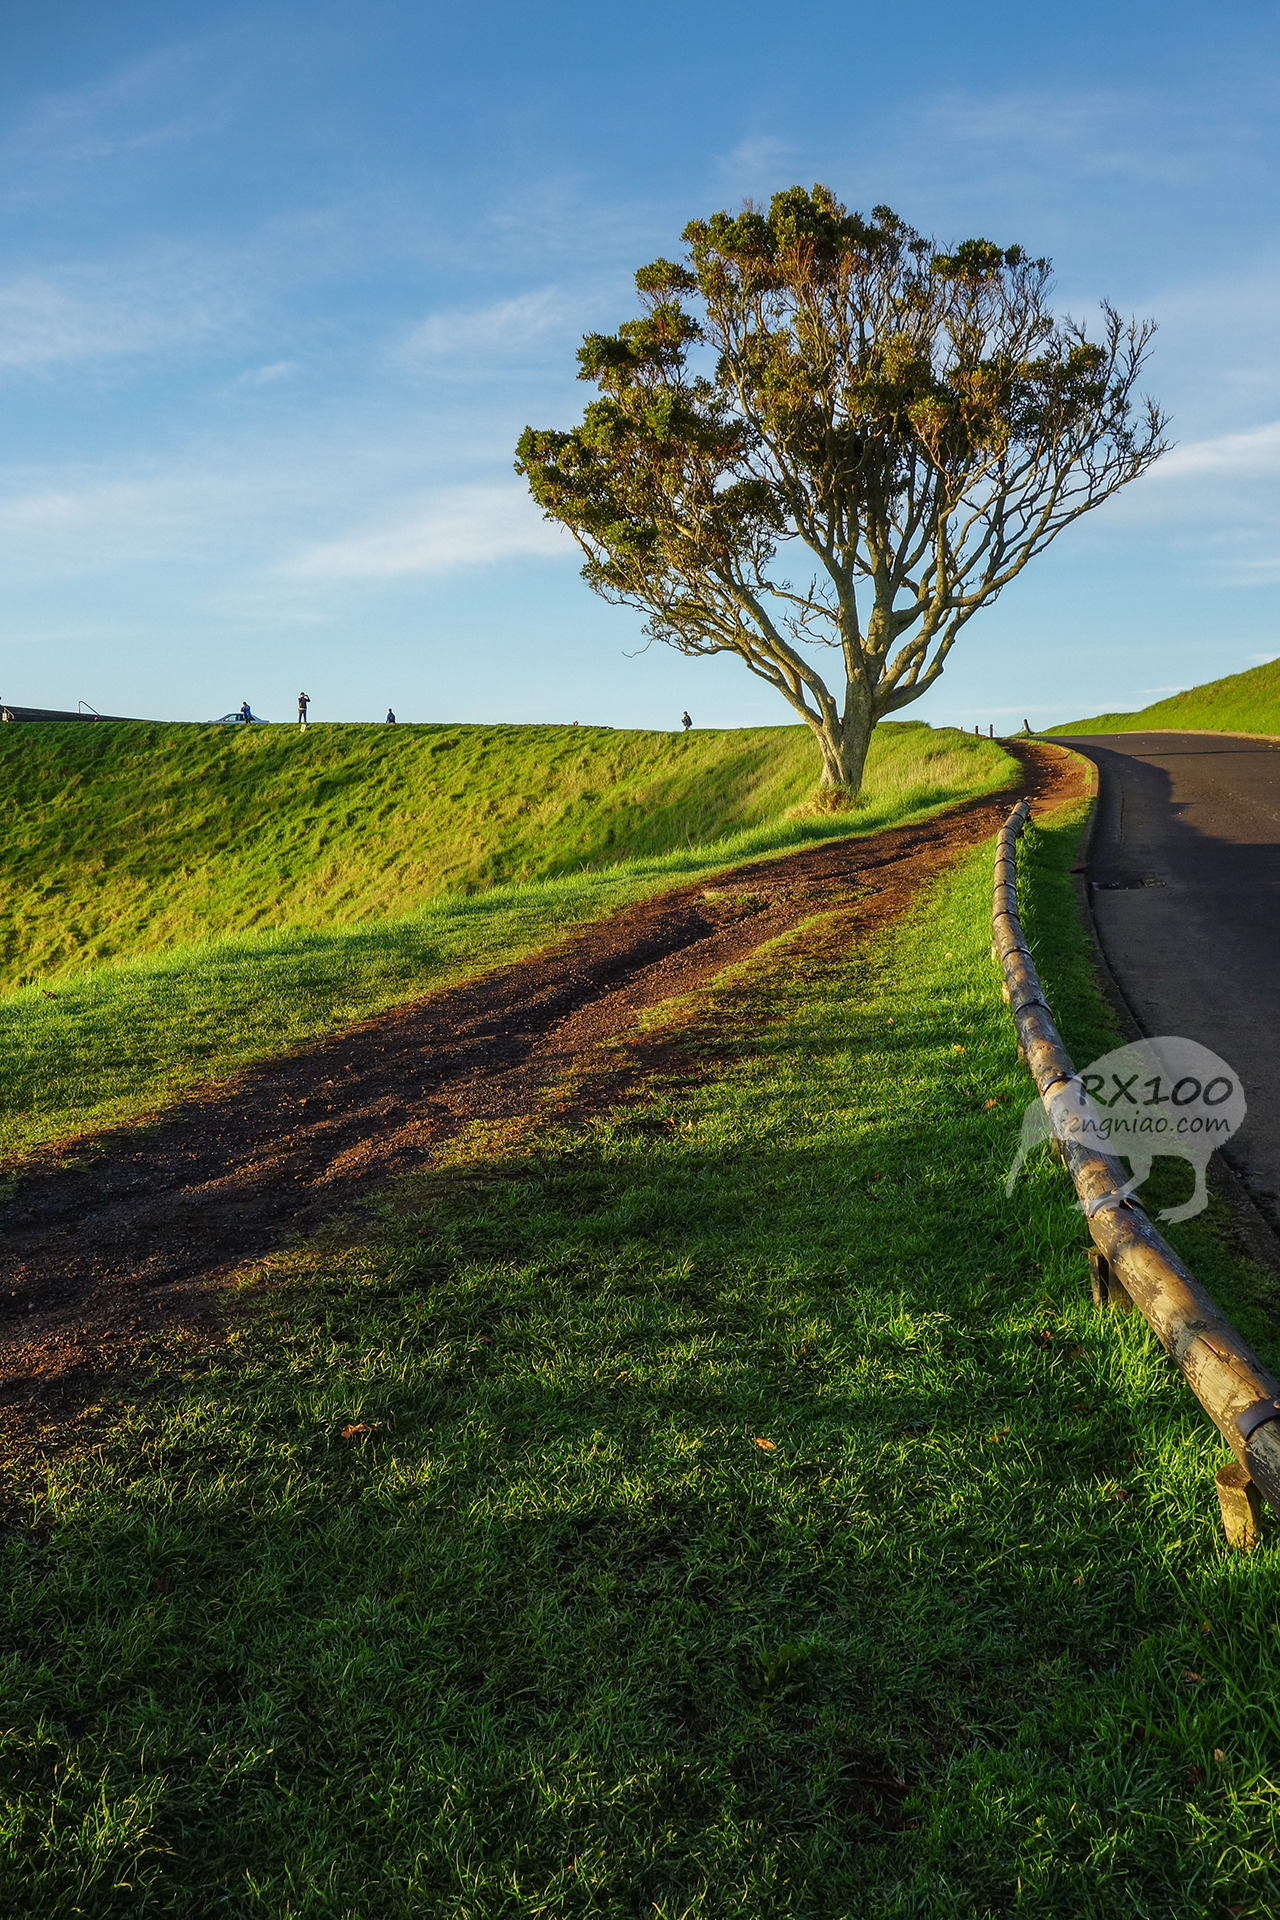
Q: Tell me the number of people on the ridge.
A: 4